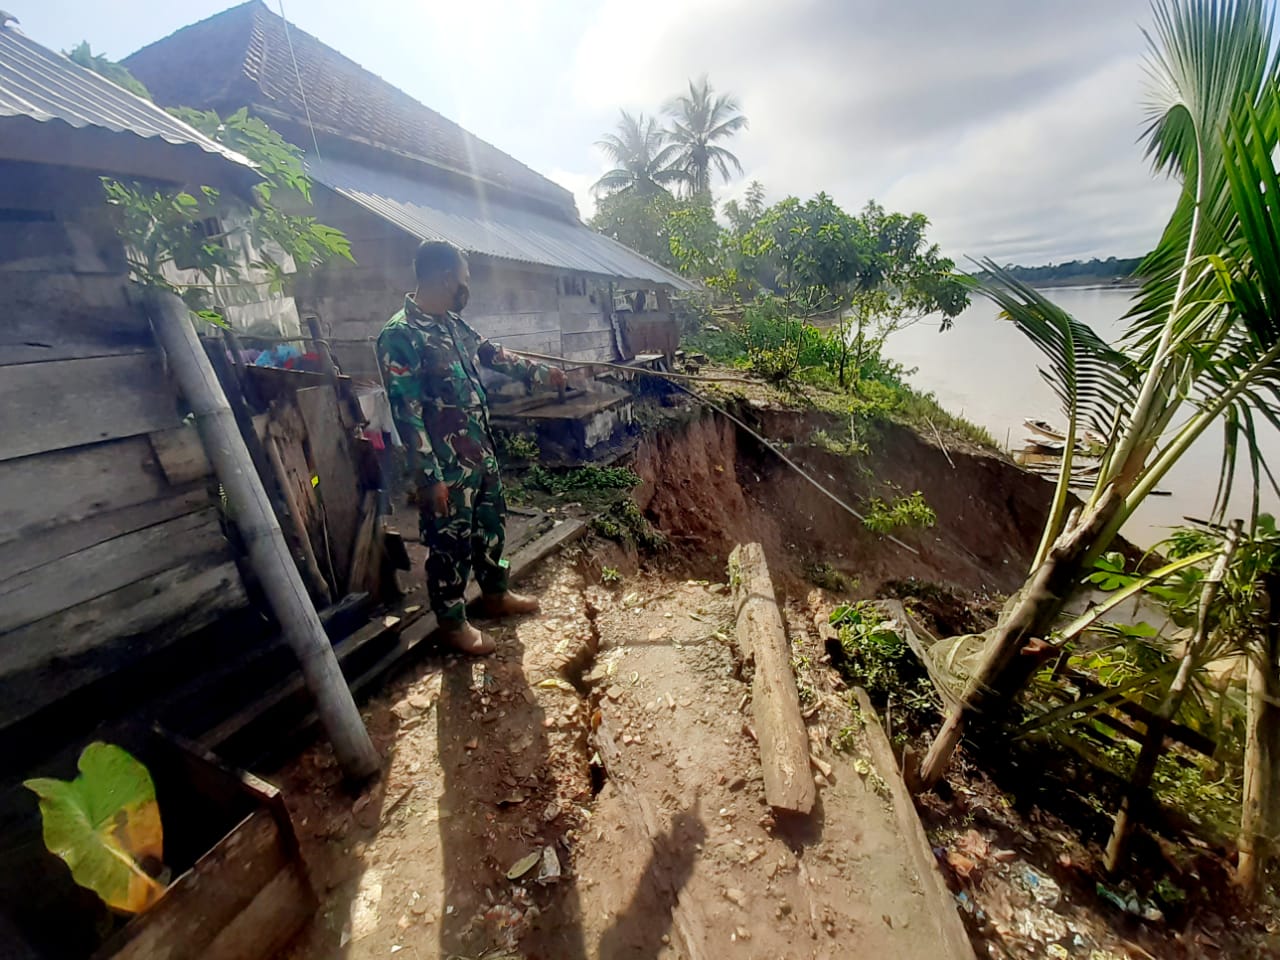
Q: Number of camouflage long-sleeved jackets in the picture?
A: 1